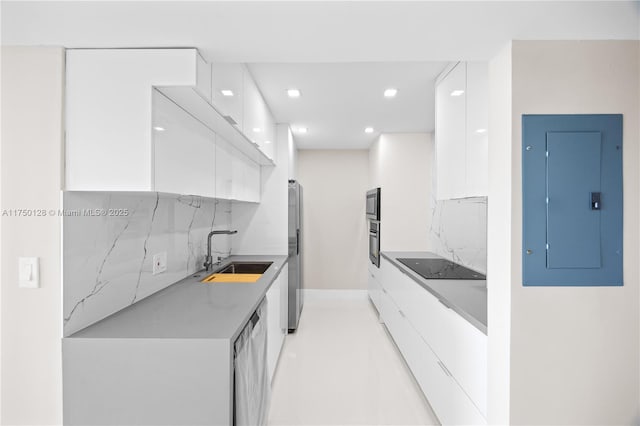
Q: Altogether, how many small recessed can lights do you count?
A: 4